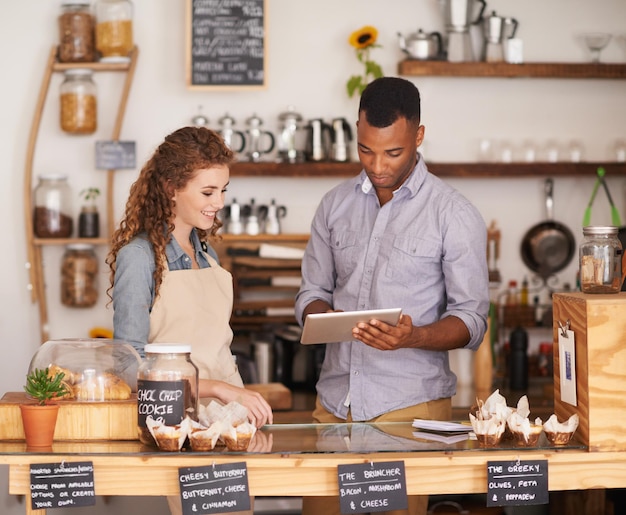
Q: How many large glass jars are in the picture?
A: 7